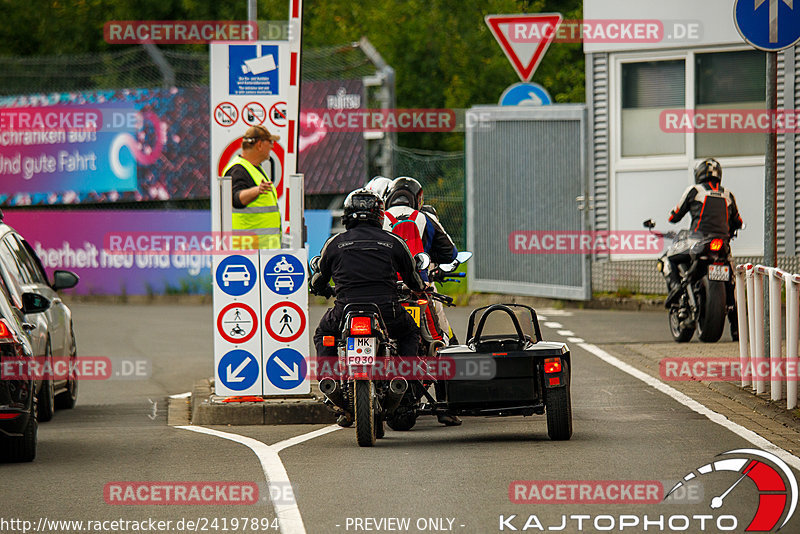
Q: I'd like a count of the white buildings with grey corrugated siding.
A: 1